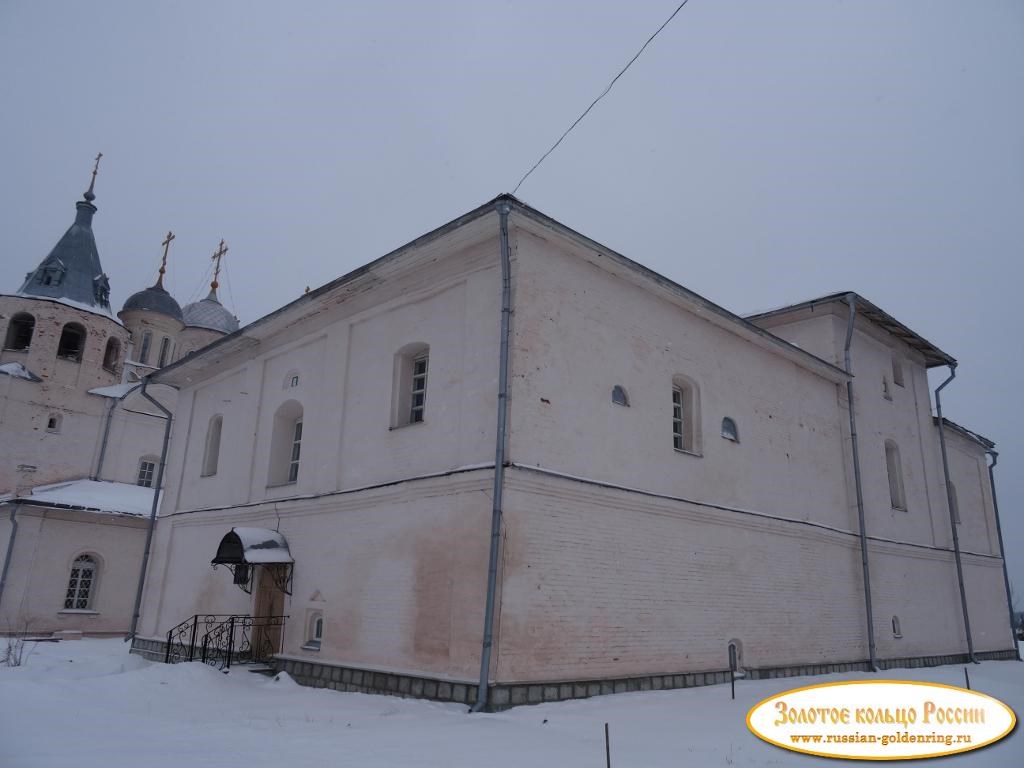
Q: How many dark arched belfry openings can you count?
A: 3